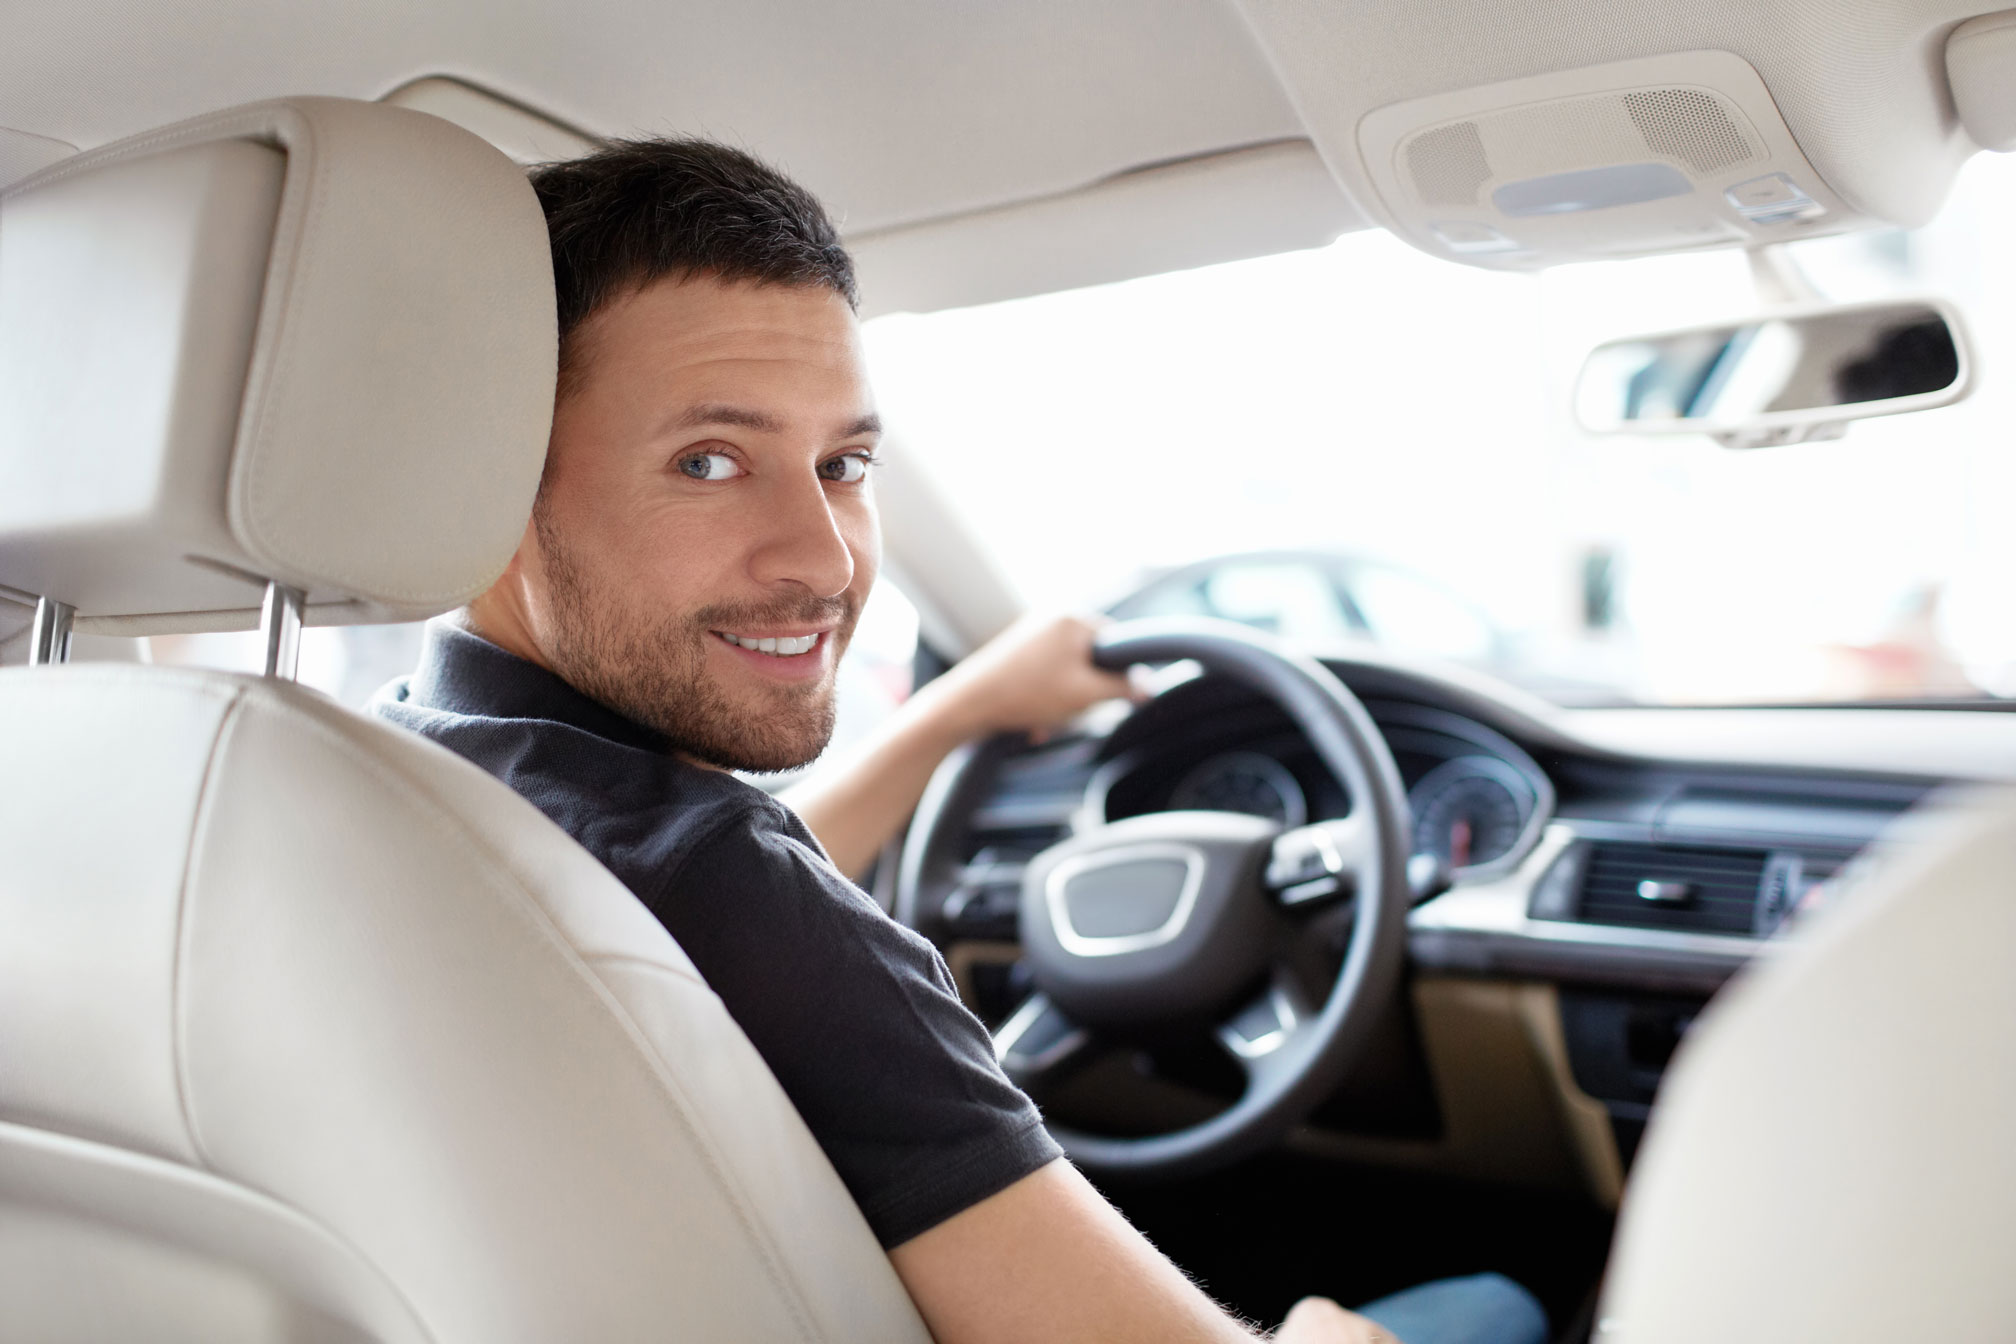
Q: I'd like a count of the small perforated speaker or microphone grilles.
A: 2